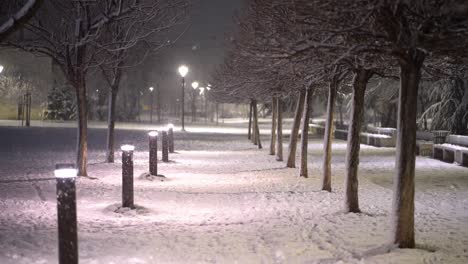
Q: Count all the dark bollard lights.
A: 5